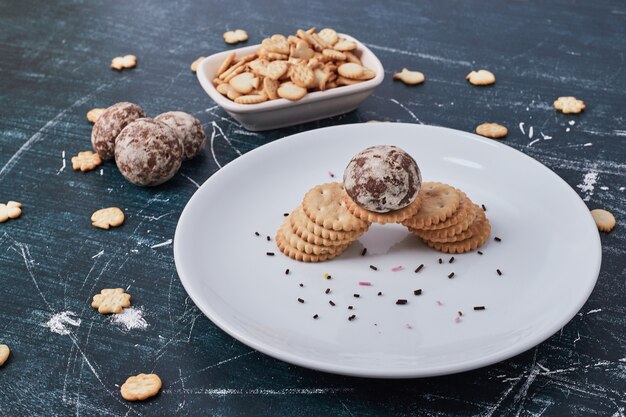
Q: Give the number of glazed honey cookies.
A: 4